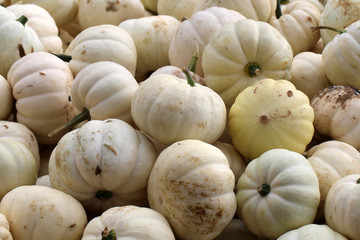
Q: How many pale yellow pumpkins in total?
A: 1